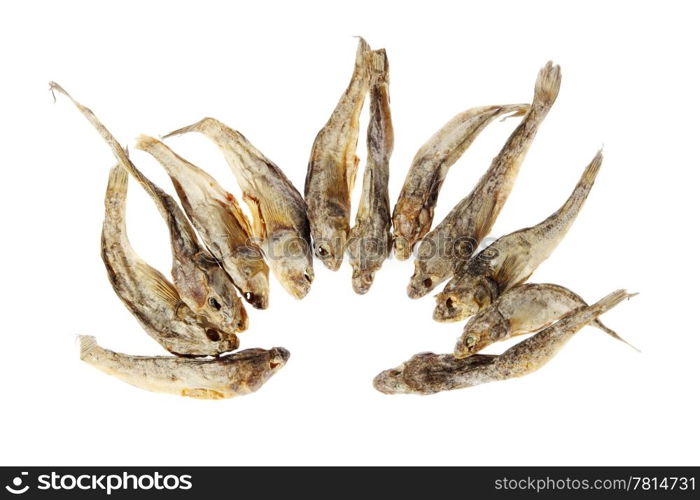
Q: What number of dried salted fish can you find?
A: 12